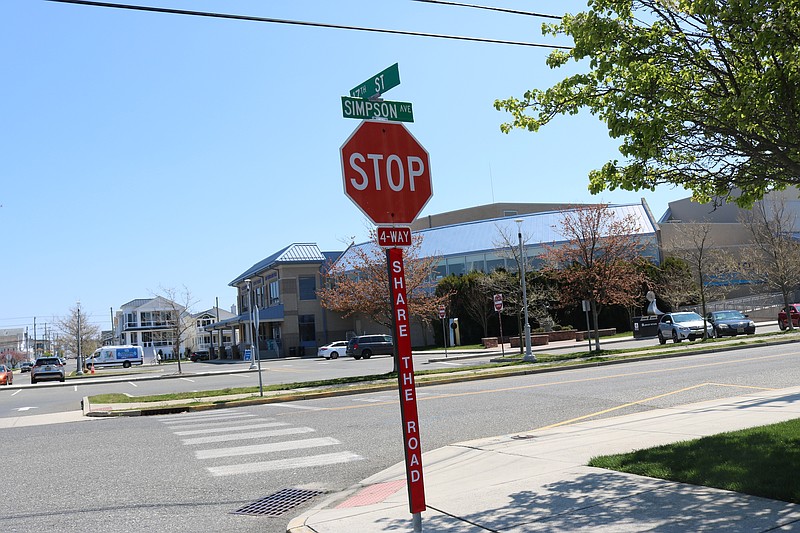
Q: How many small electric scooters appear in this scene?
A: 0